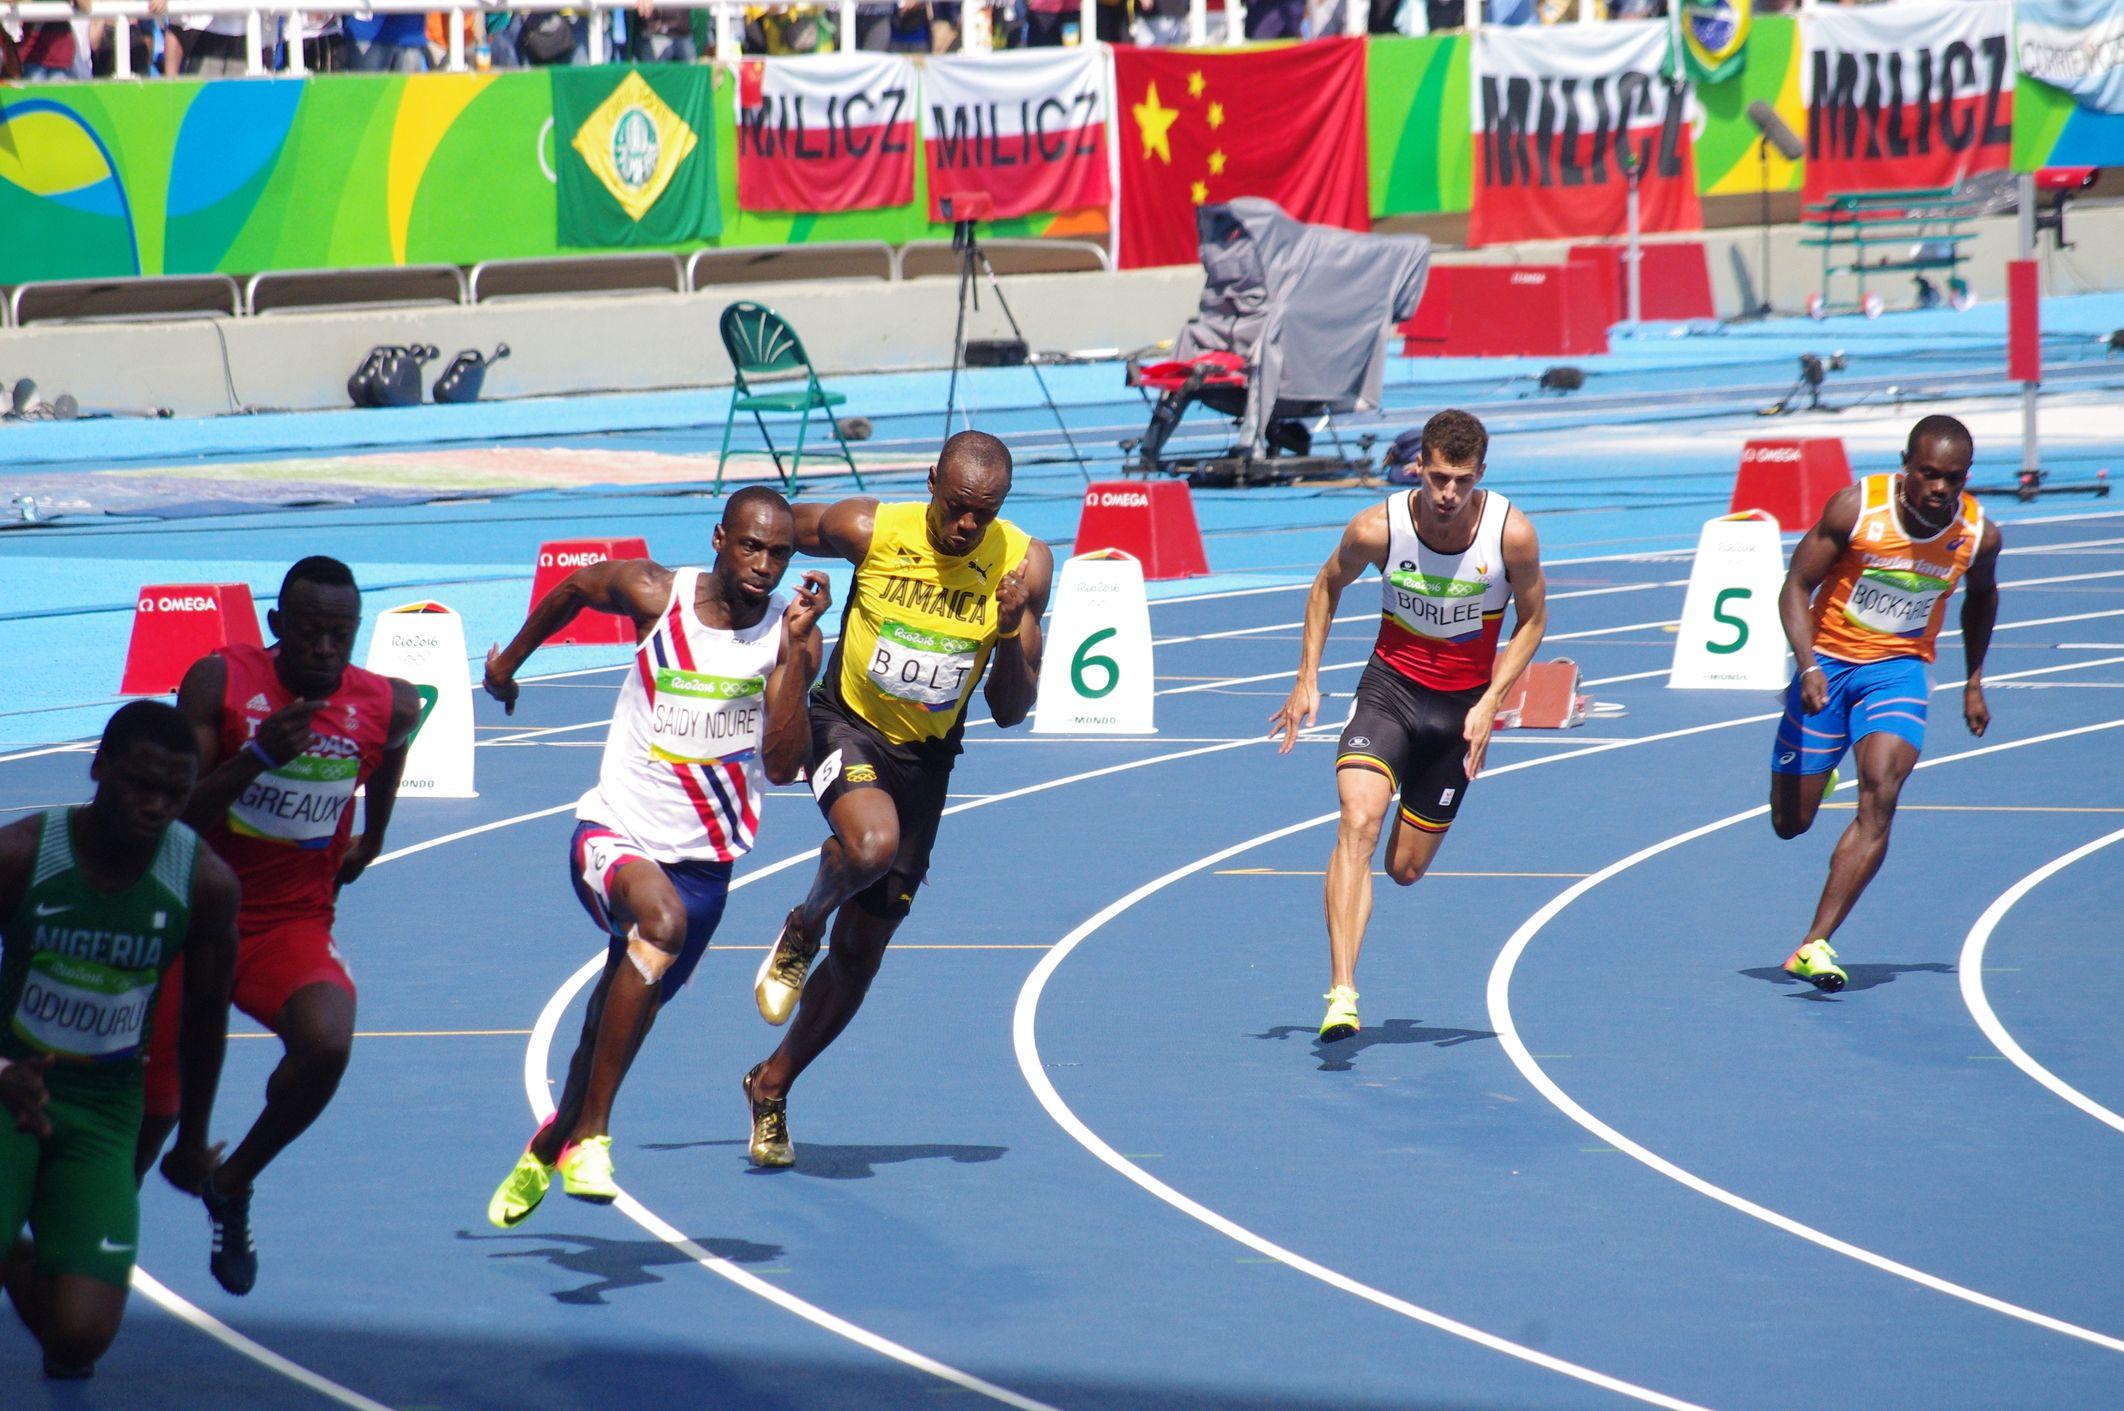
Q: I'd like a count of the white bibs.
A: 6